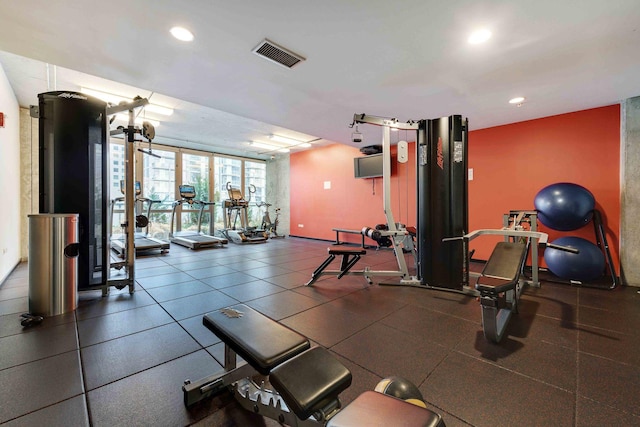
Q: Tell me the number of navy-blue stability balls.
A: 2